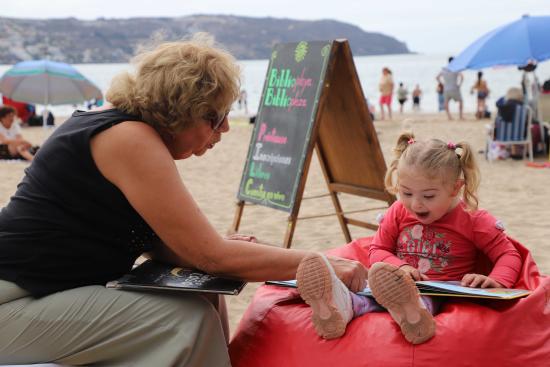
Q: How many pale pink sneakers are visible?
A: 2